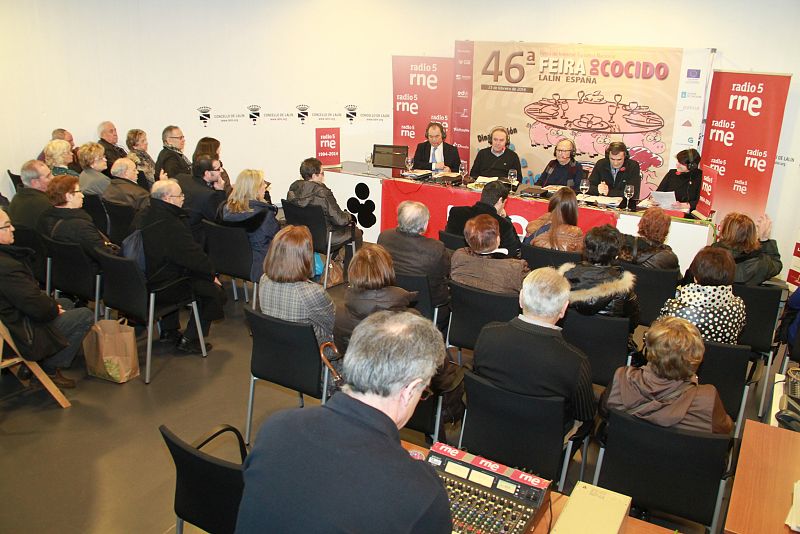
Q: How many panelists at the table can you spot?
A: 5